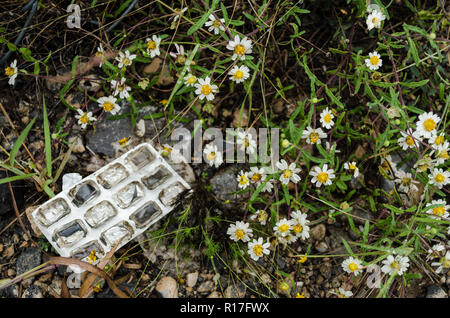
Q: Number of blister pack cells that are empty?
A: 12